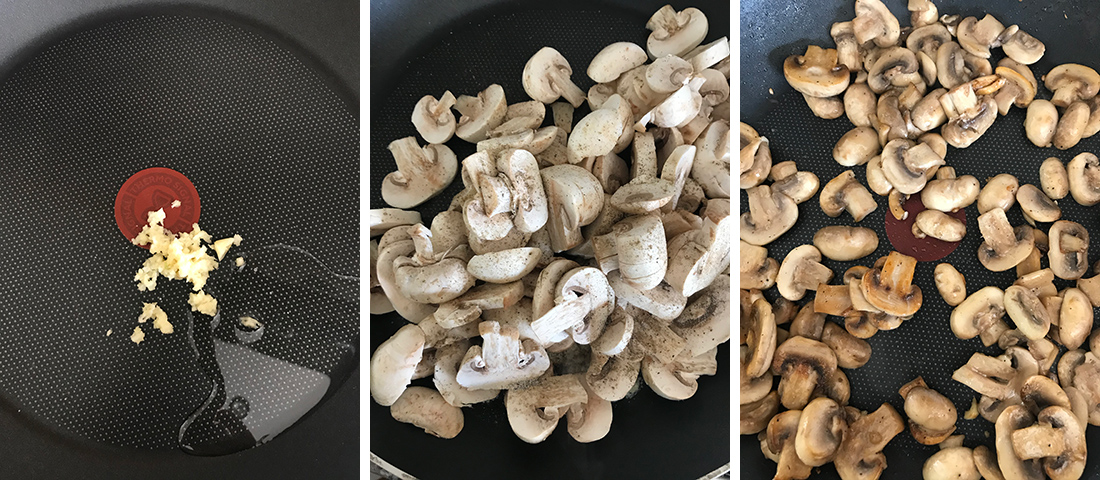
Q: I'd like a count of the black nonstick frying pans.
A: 3